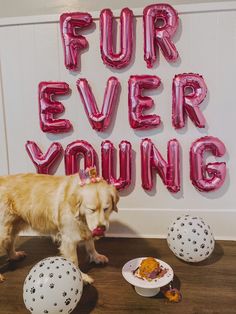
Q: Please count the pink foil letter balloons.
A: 12